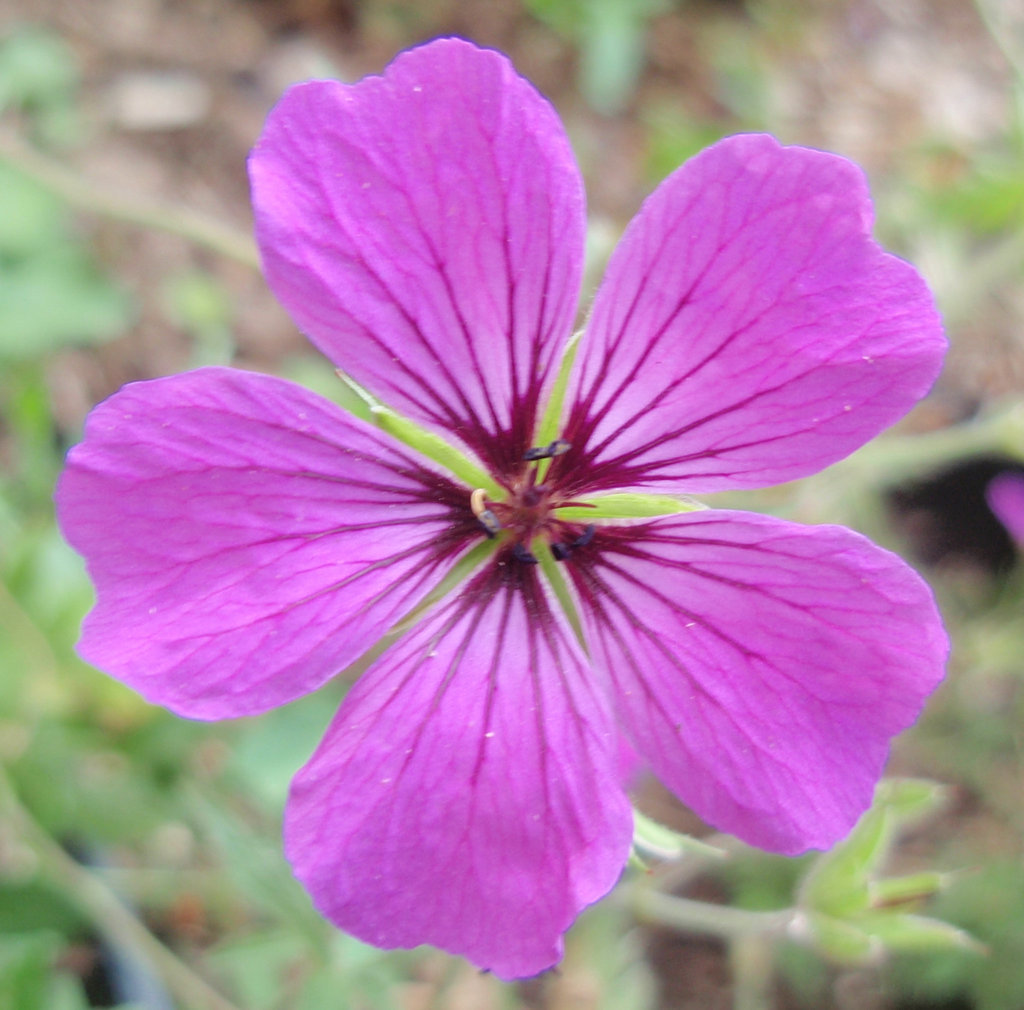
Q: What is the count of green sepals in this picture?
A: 5